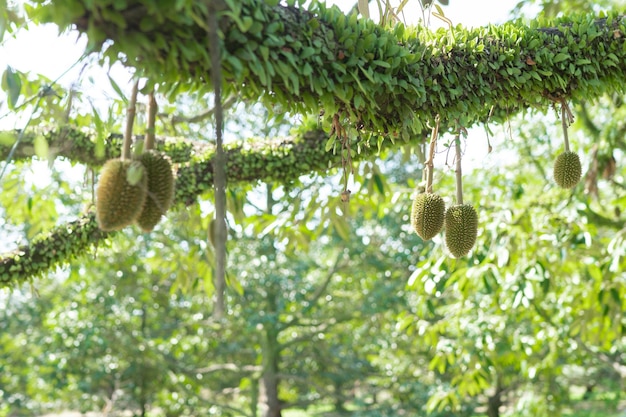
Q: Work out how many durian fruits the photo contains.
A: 5